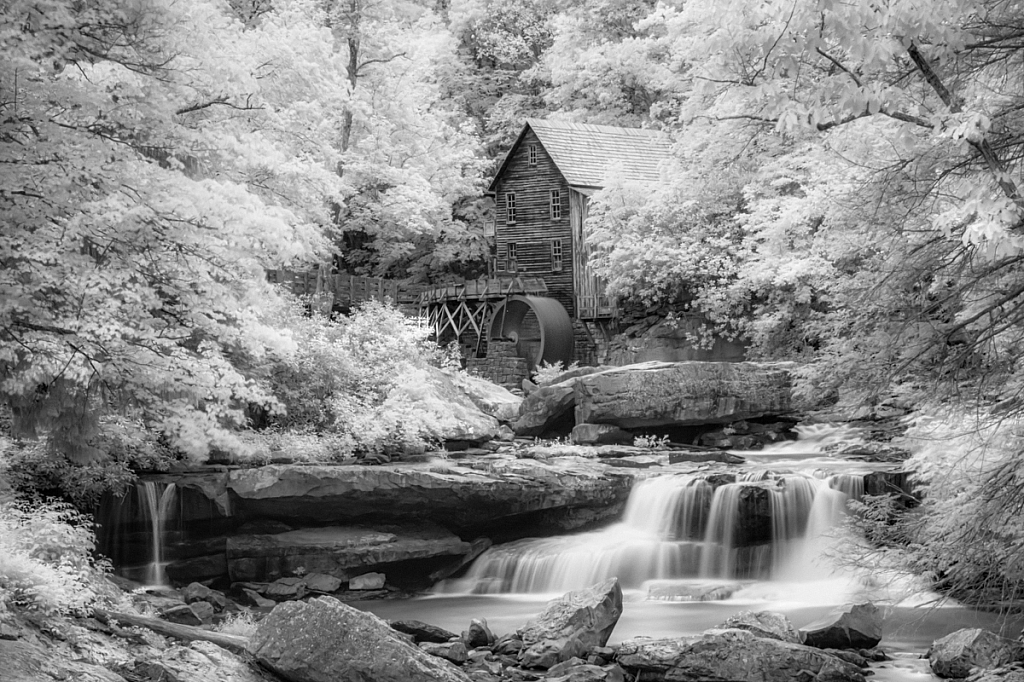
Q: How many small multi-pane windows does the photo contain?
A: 5